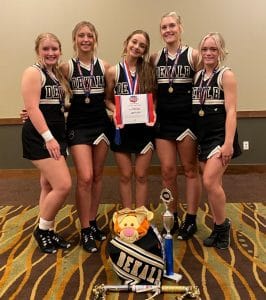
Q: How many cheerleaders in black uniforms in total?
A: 5